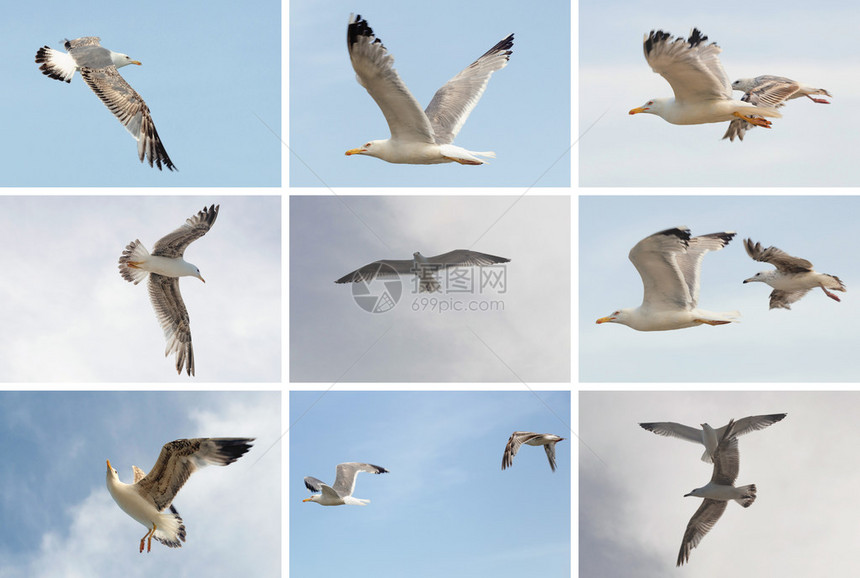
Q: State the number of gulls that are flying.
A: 13